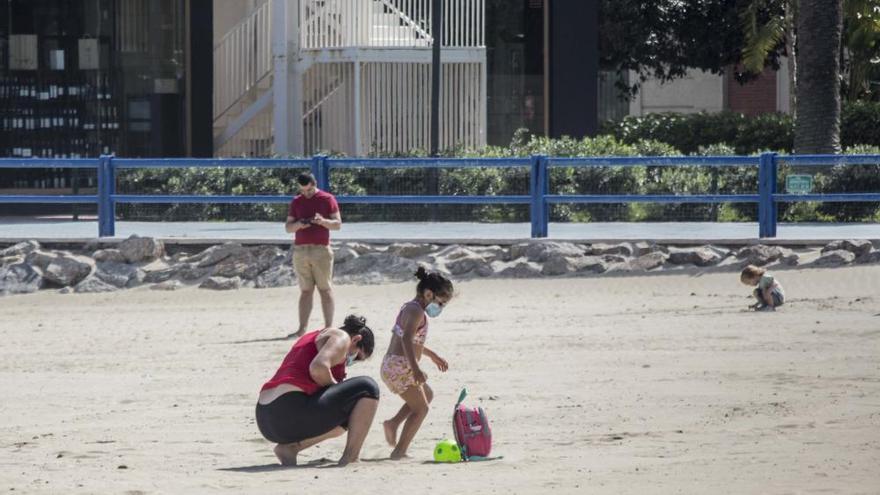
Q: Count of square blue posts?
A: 4